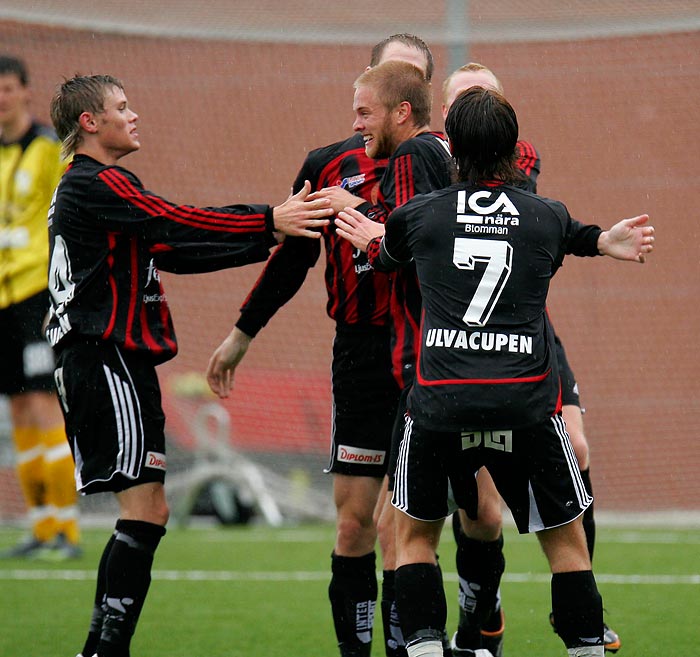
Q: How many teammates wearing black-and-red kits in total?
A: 5